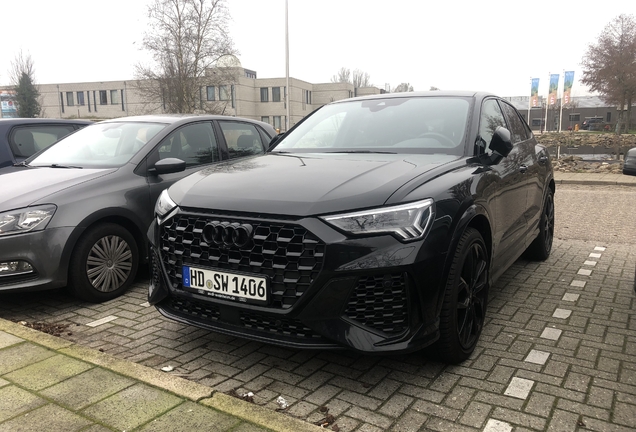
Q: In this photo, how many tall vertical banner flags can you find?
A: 3